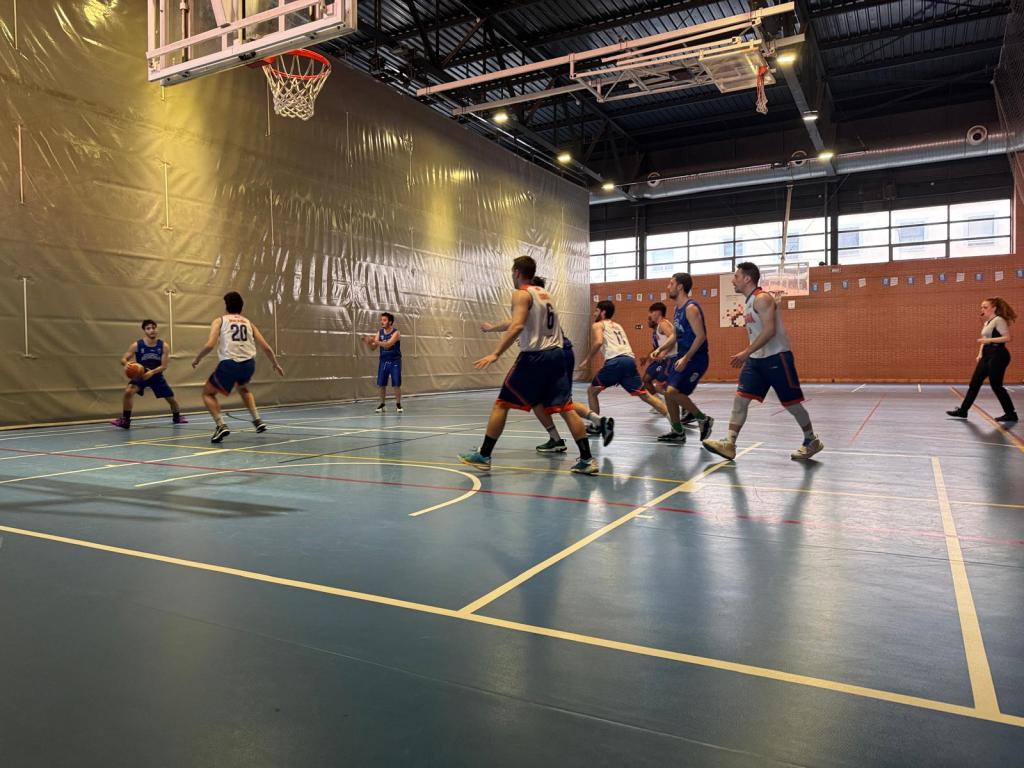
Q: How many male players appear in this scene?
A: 10